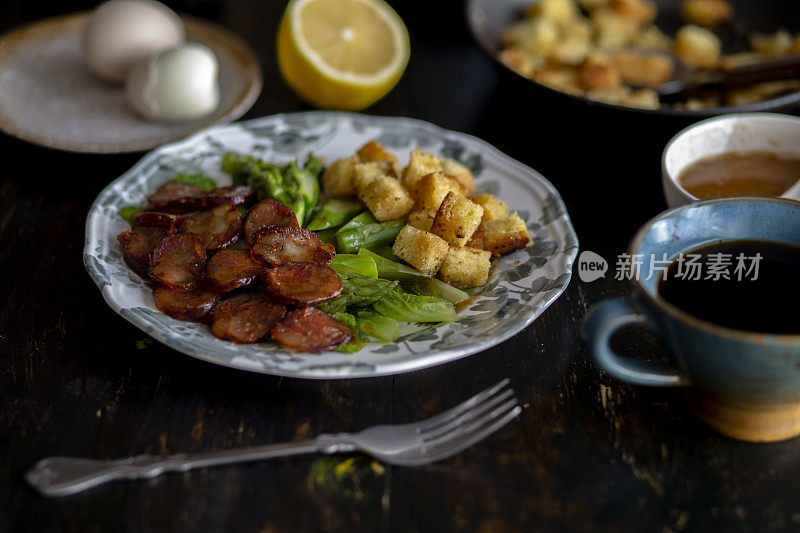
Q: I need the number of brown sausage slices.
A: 13